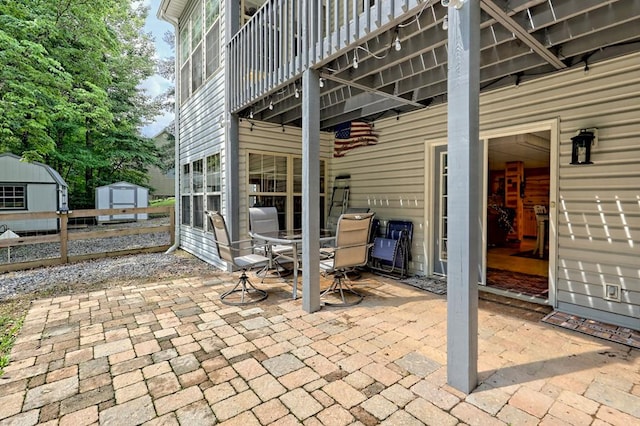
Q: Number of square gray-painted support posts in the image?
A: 3